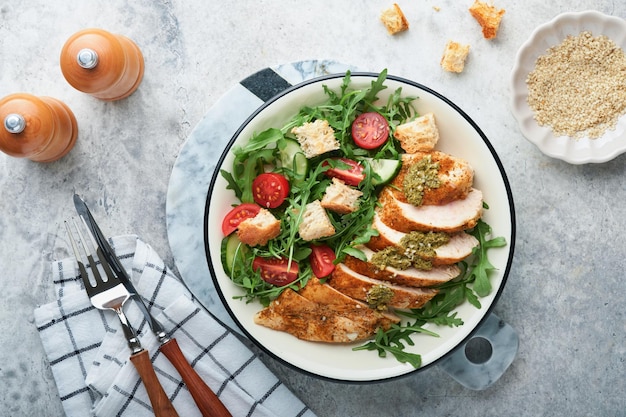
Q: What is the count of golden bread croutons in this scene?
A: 8